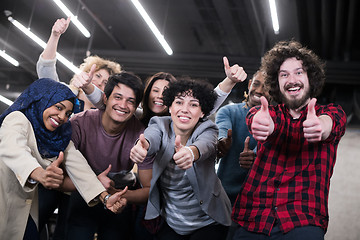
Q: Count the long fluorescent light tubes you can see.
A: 6